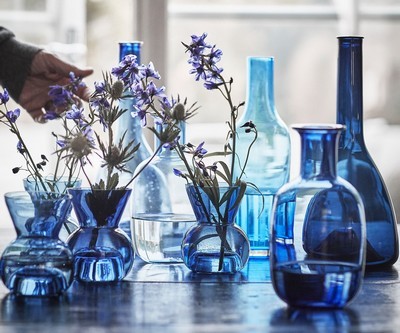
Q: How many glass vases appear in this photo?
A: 9